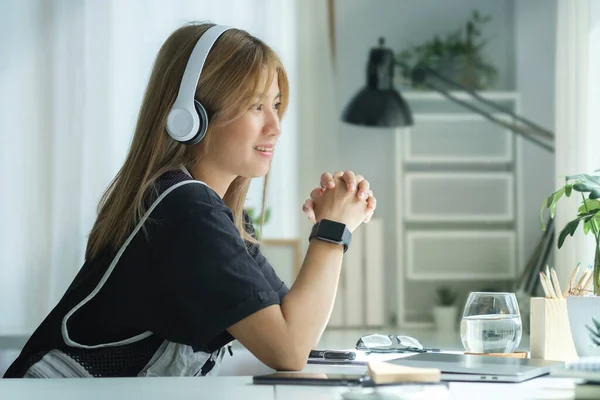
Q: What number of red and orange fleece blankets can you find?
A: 0